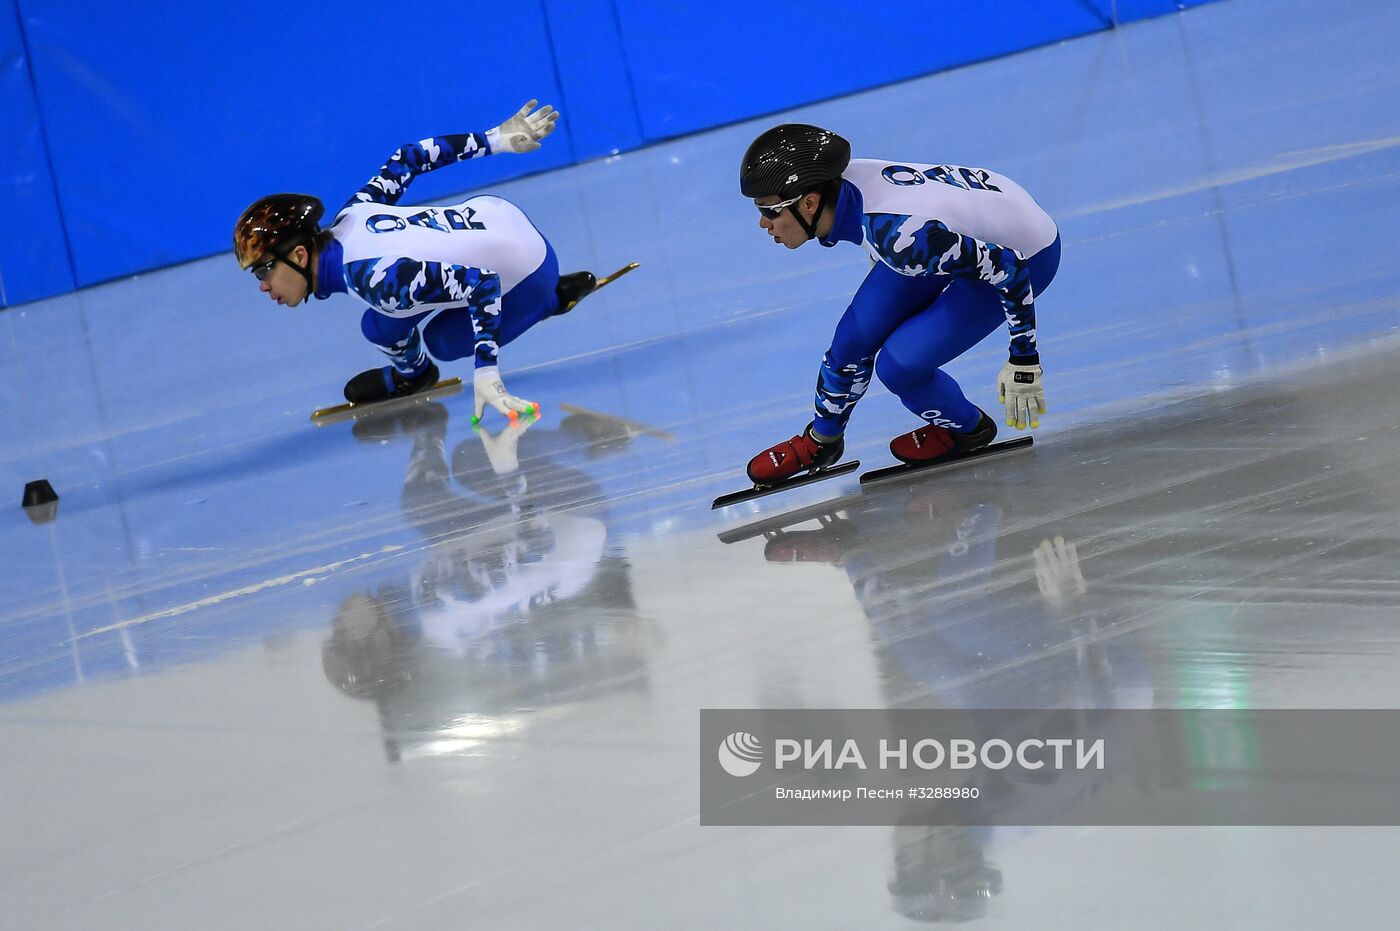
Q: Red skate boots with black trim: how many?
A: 2